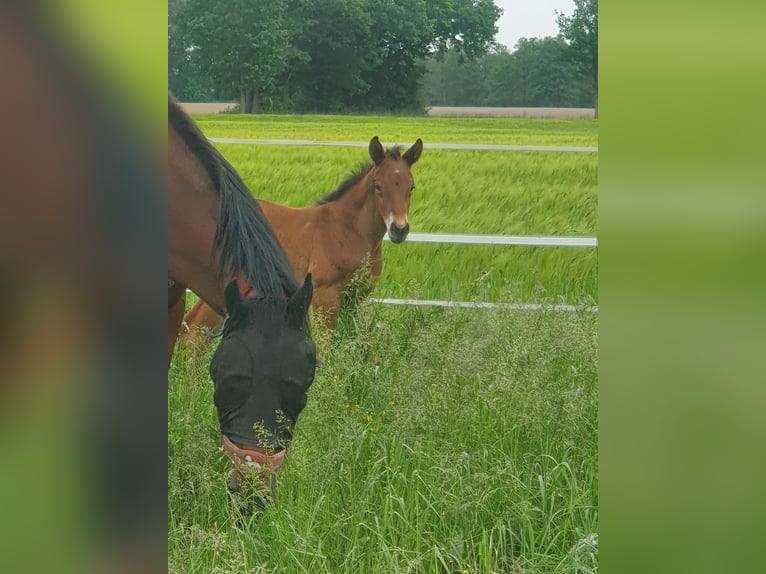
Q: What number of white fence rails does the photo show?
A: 3